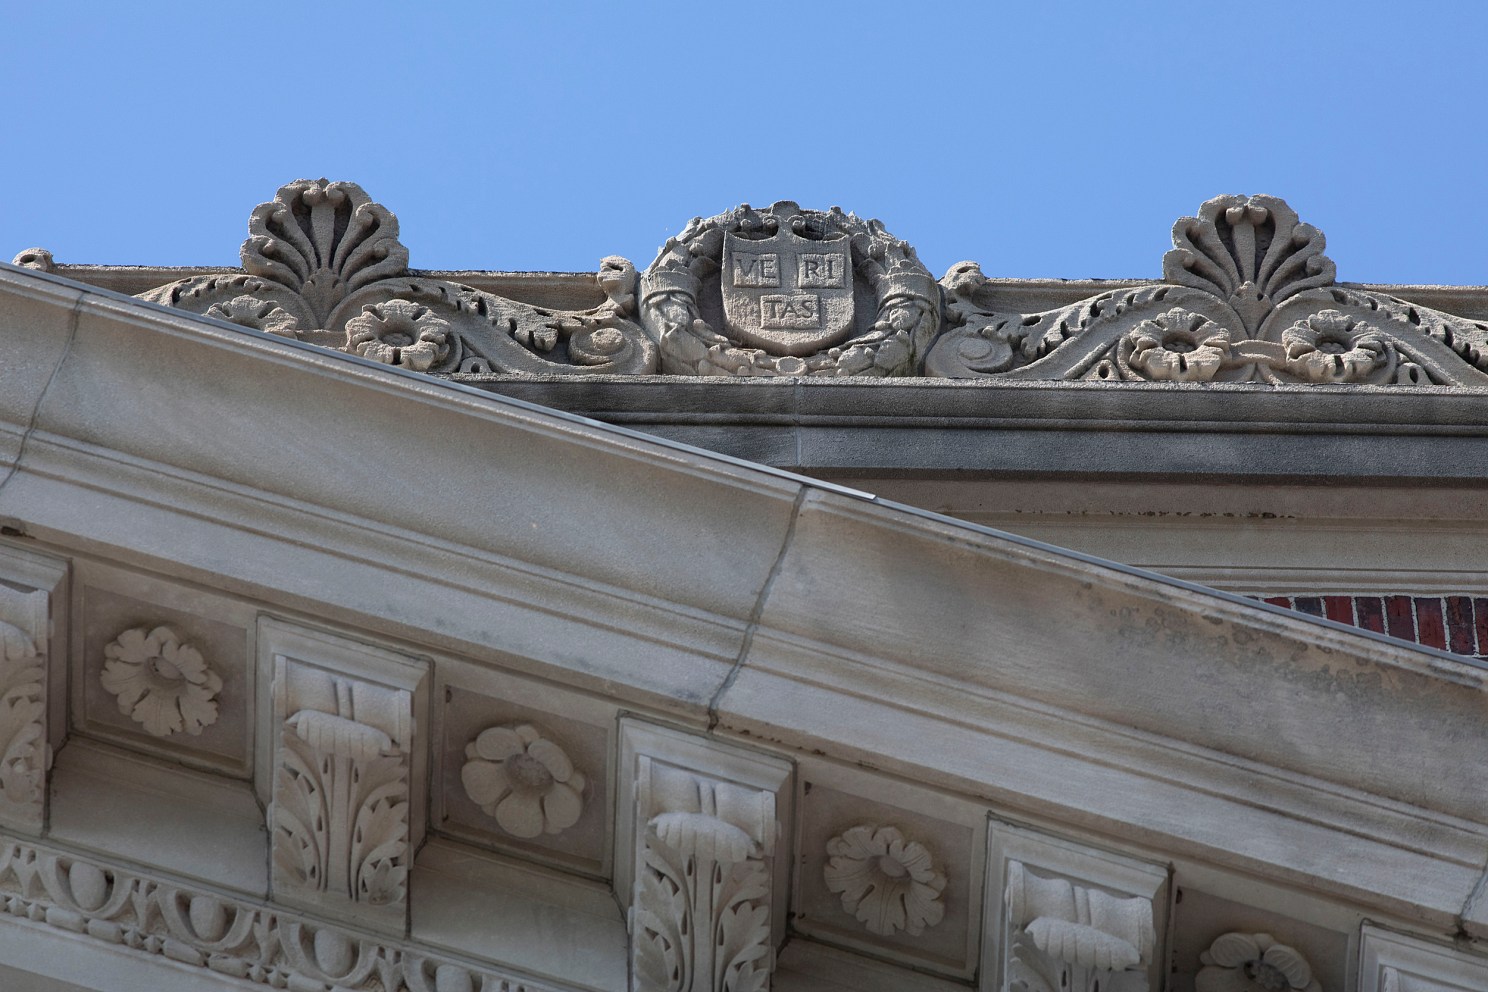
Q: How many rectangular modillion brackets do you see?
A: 5